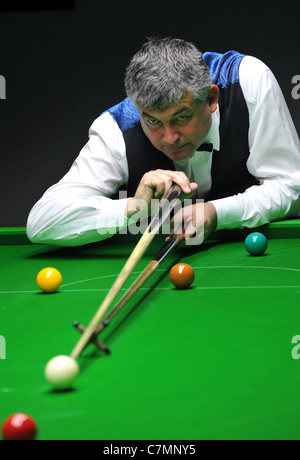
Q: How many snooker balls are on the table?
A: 5